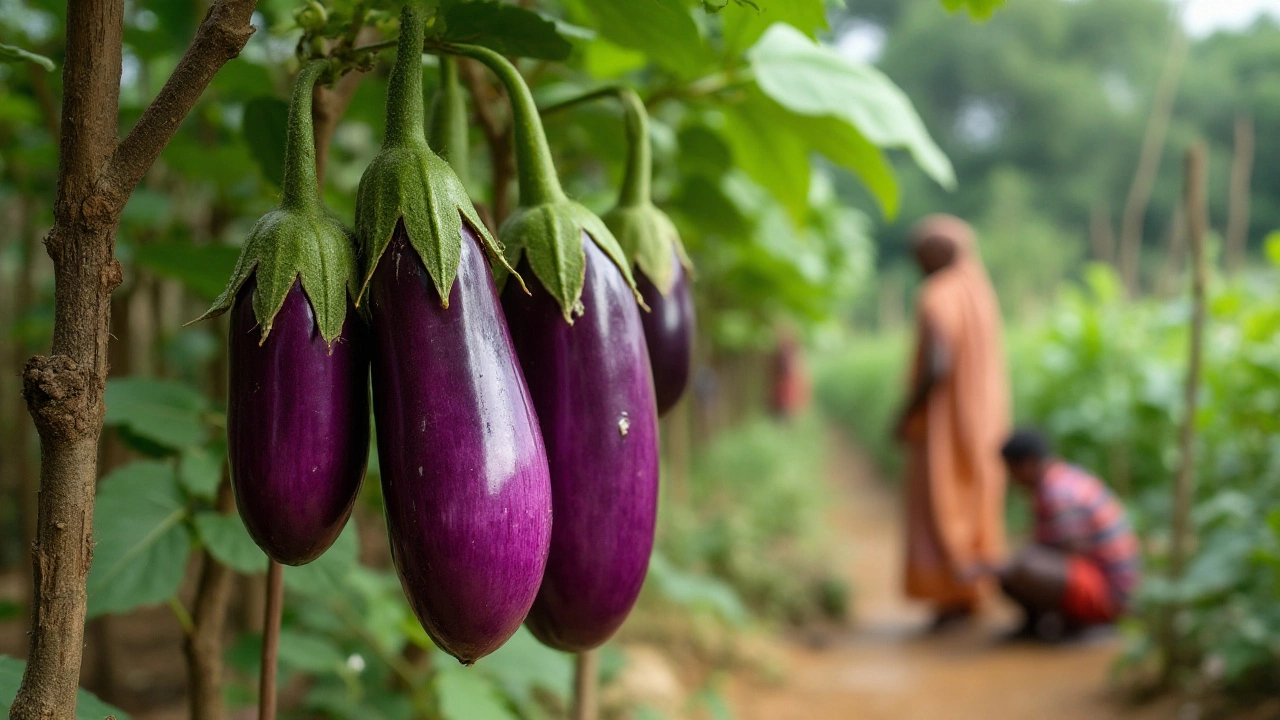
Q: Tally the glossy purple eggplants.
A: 4